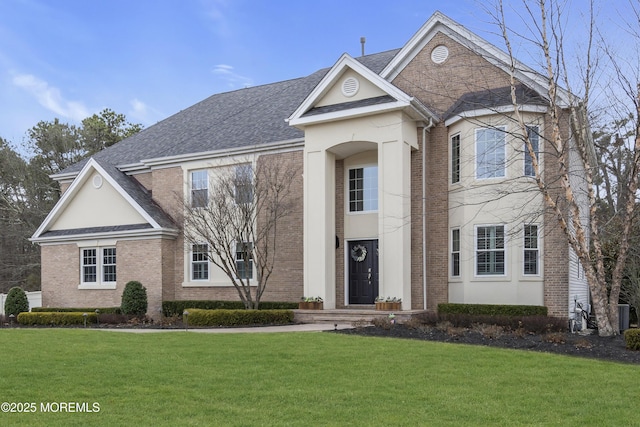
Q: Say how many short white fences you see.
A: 1